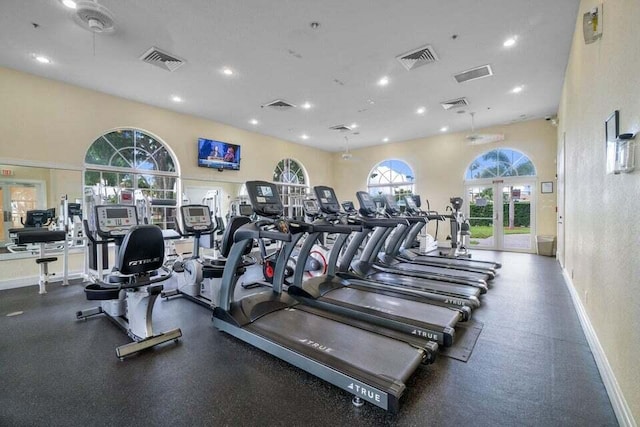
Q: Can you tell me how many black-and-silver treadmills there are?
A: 5